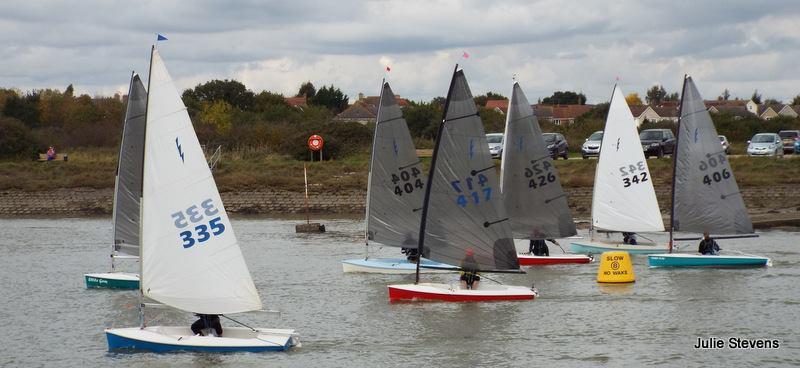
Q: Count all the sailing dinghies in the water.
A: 7